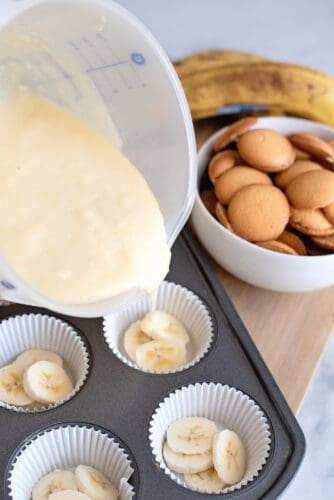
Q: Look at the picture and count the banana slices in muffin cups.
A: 13